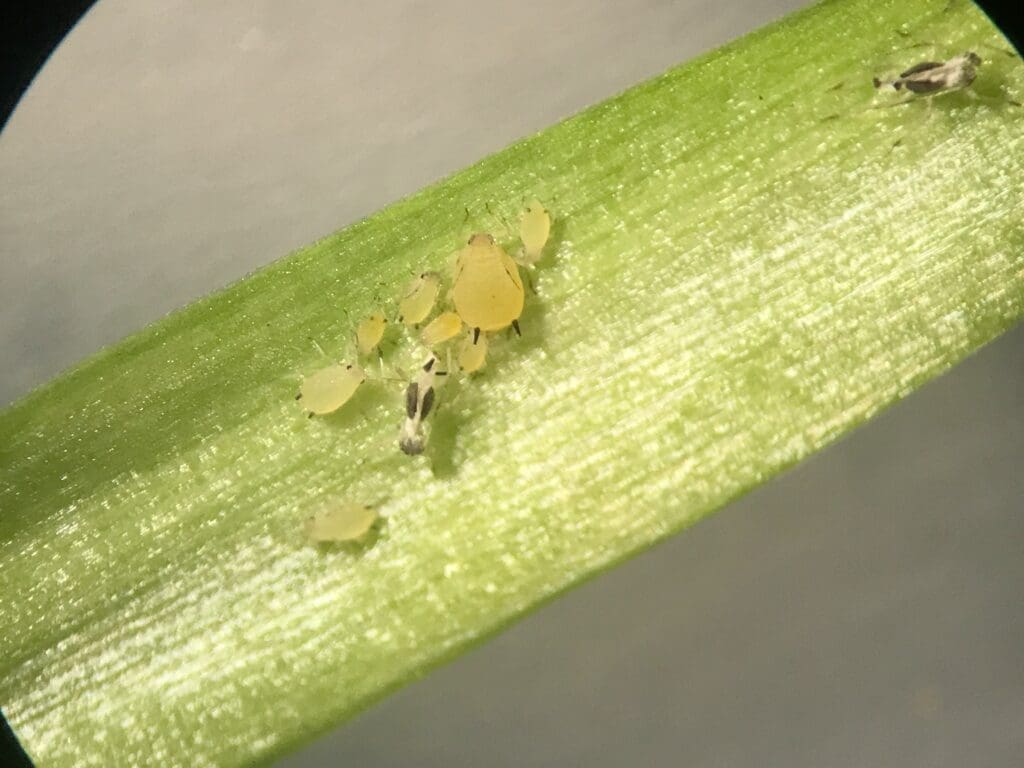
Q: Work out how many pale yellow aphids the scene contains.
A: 8